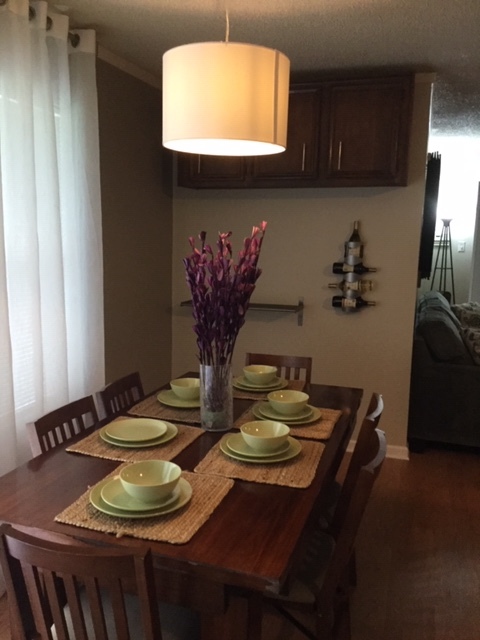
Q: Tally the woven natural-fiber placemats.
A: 6